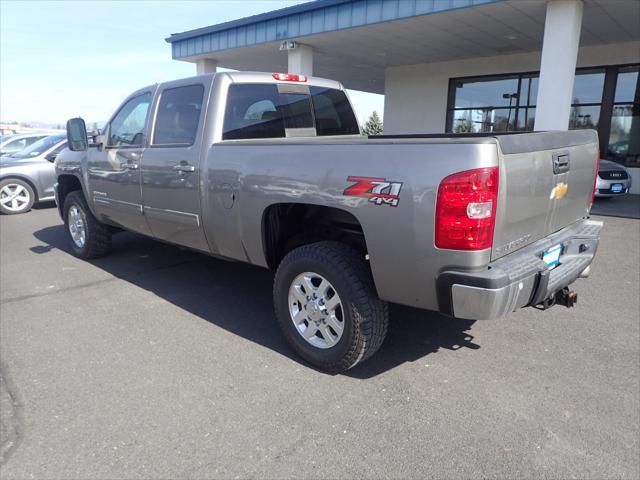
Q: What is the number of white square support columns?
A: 3